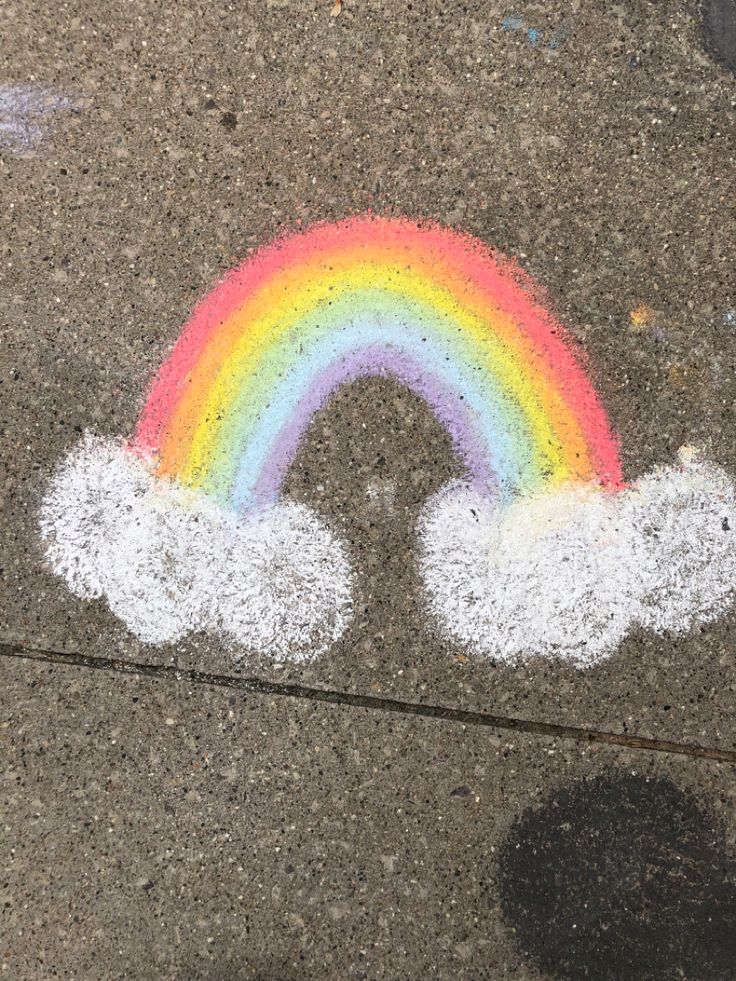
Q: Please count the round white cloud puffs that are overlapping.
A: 6